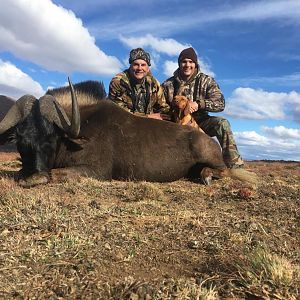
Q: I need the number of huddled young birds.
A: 0